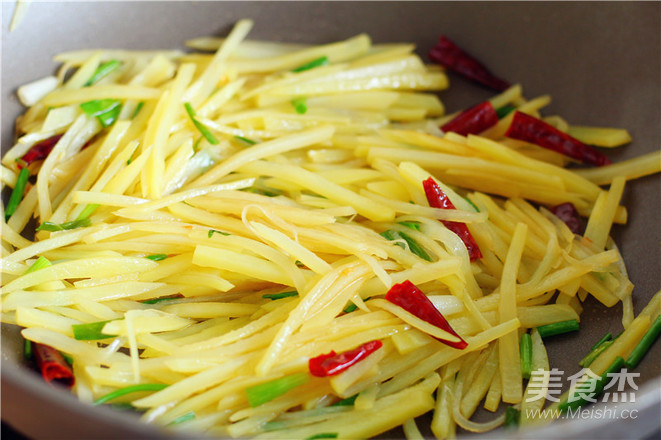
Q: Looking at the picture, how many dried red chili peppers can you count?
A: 9